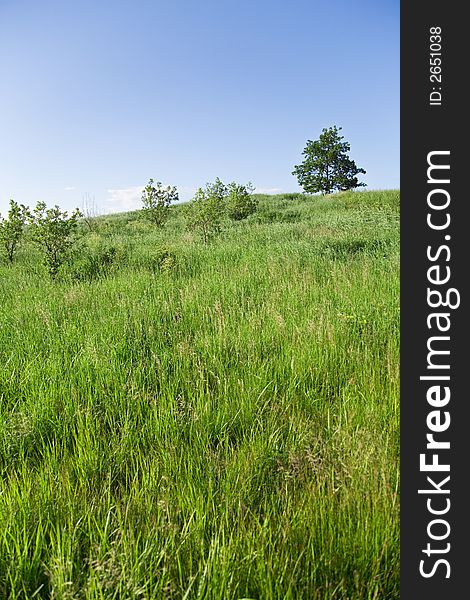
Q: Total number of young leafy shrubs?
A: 5